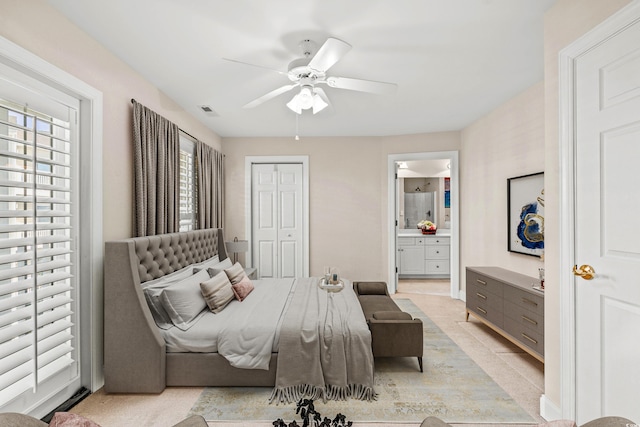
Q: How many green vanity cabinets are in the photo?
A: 0